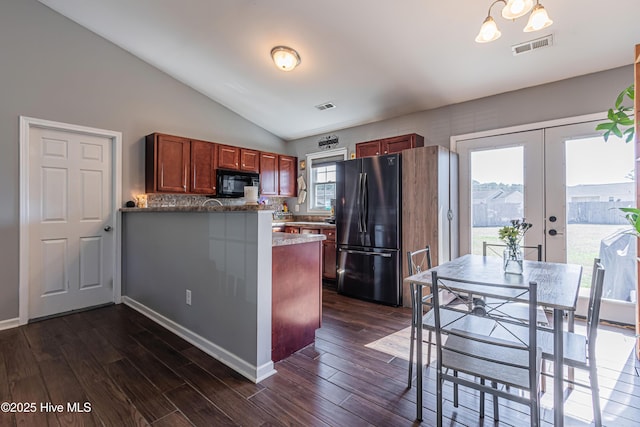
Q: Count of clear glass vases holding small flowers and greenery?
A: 1